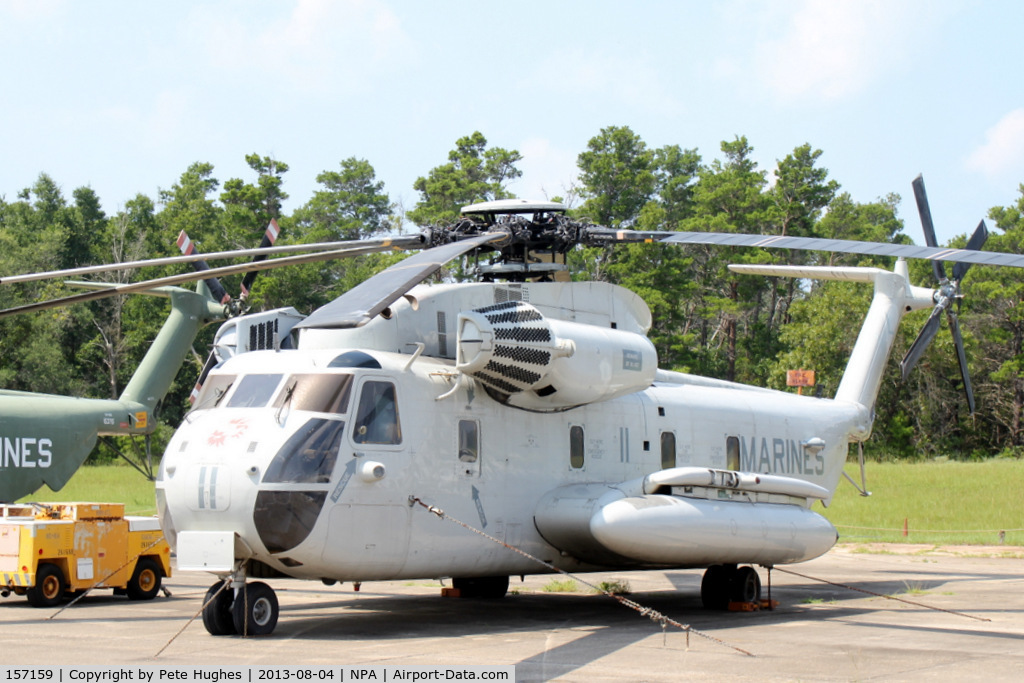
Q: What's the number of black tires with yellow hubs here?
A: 2